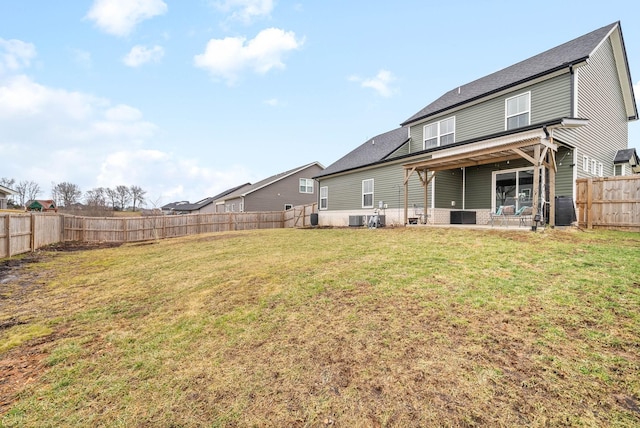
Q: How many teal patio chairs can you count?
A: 2